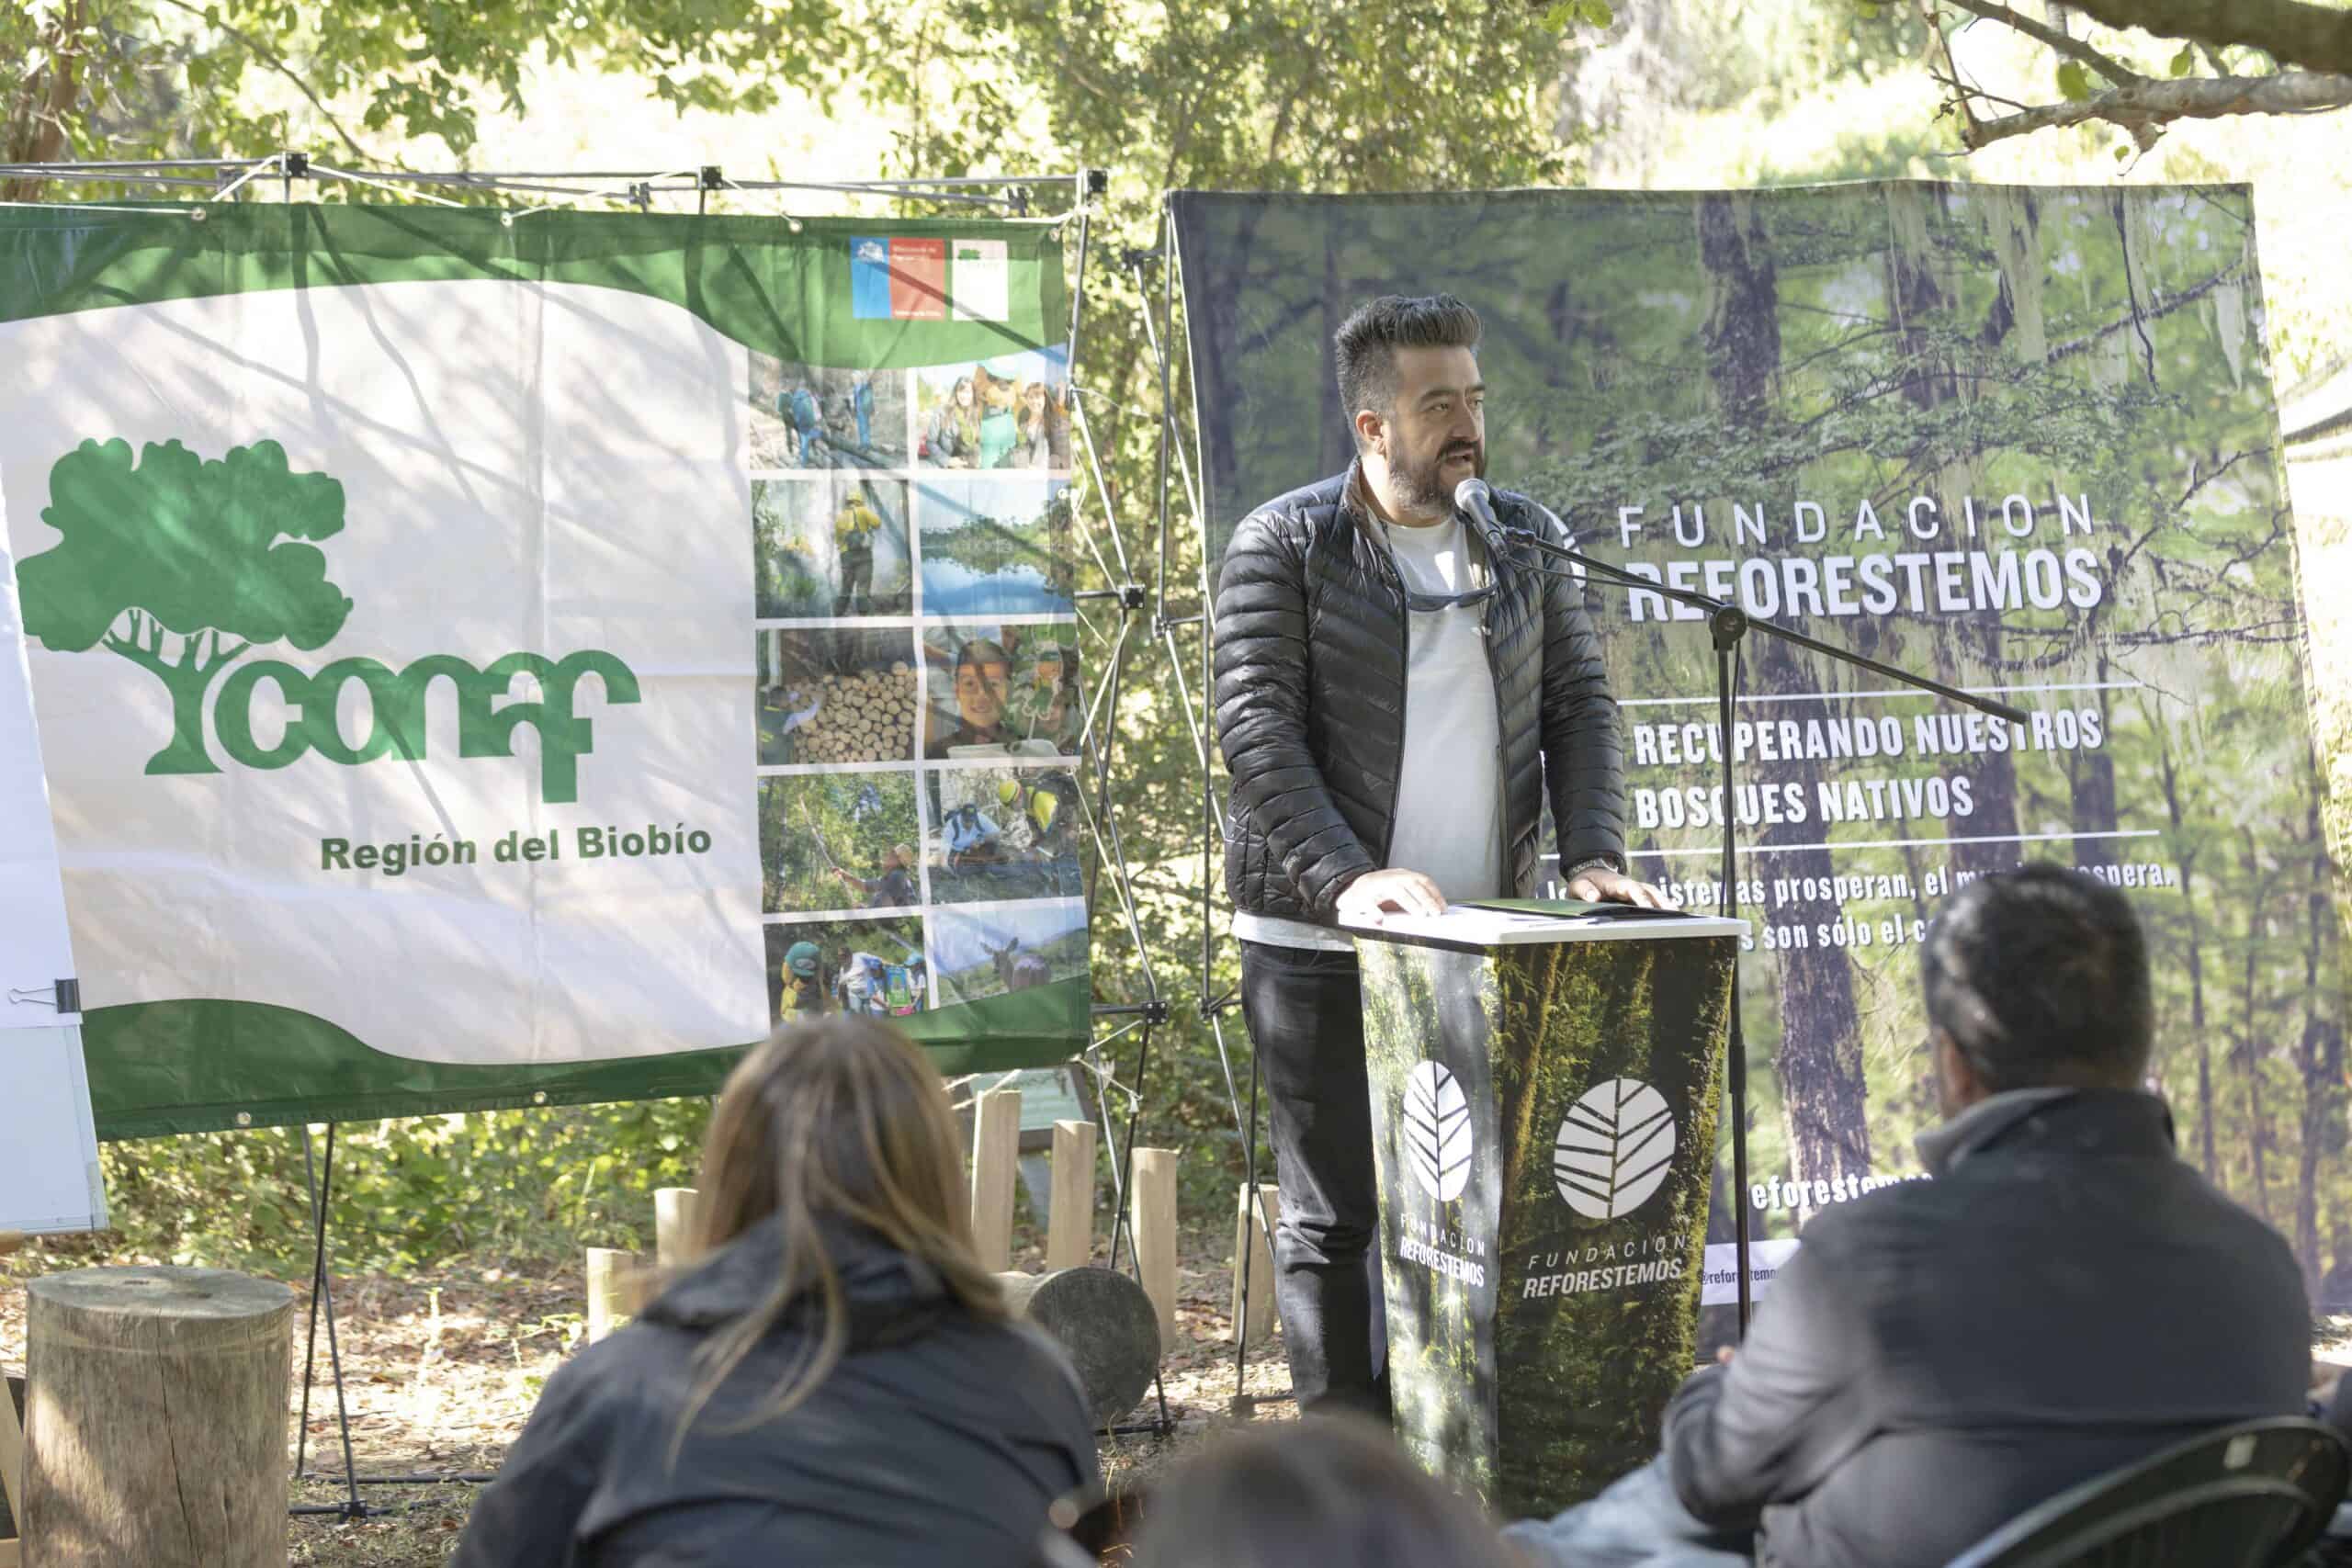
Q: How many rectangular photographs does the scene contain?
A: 10